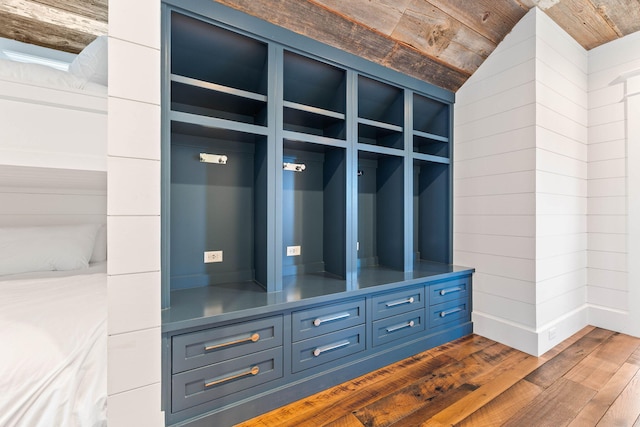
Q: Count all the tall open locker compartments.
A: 4